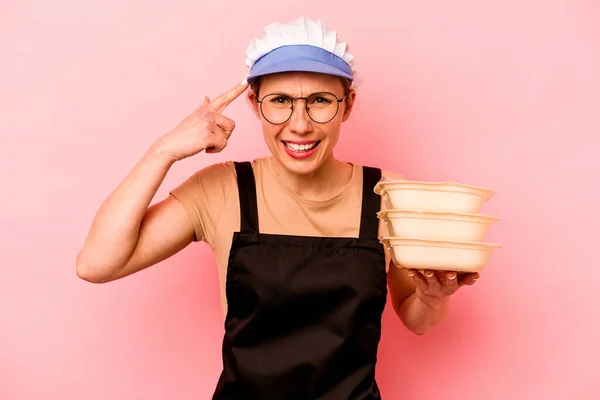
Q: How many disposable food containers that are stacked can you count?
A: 3